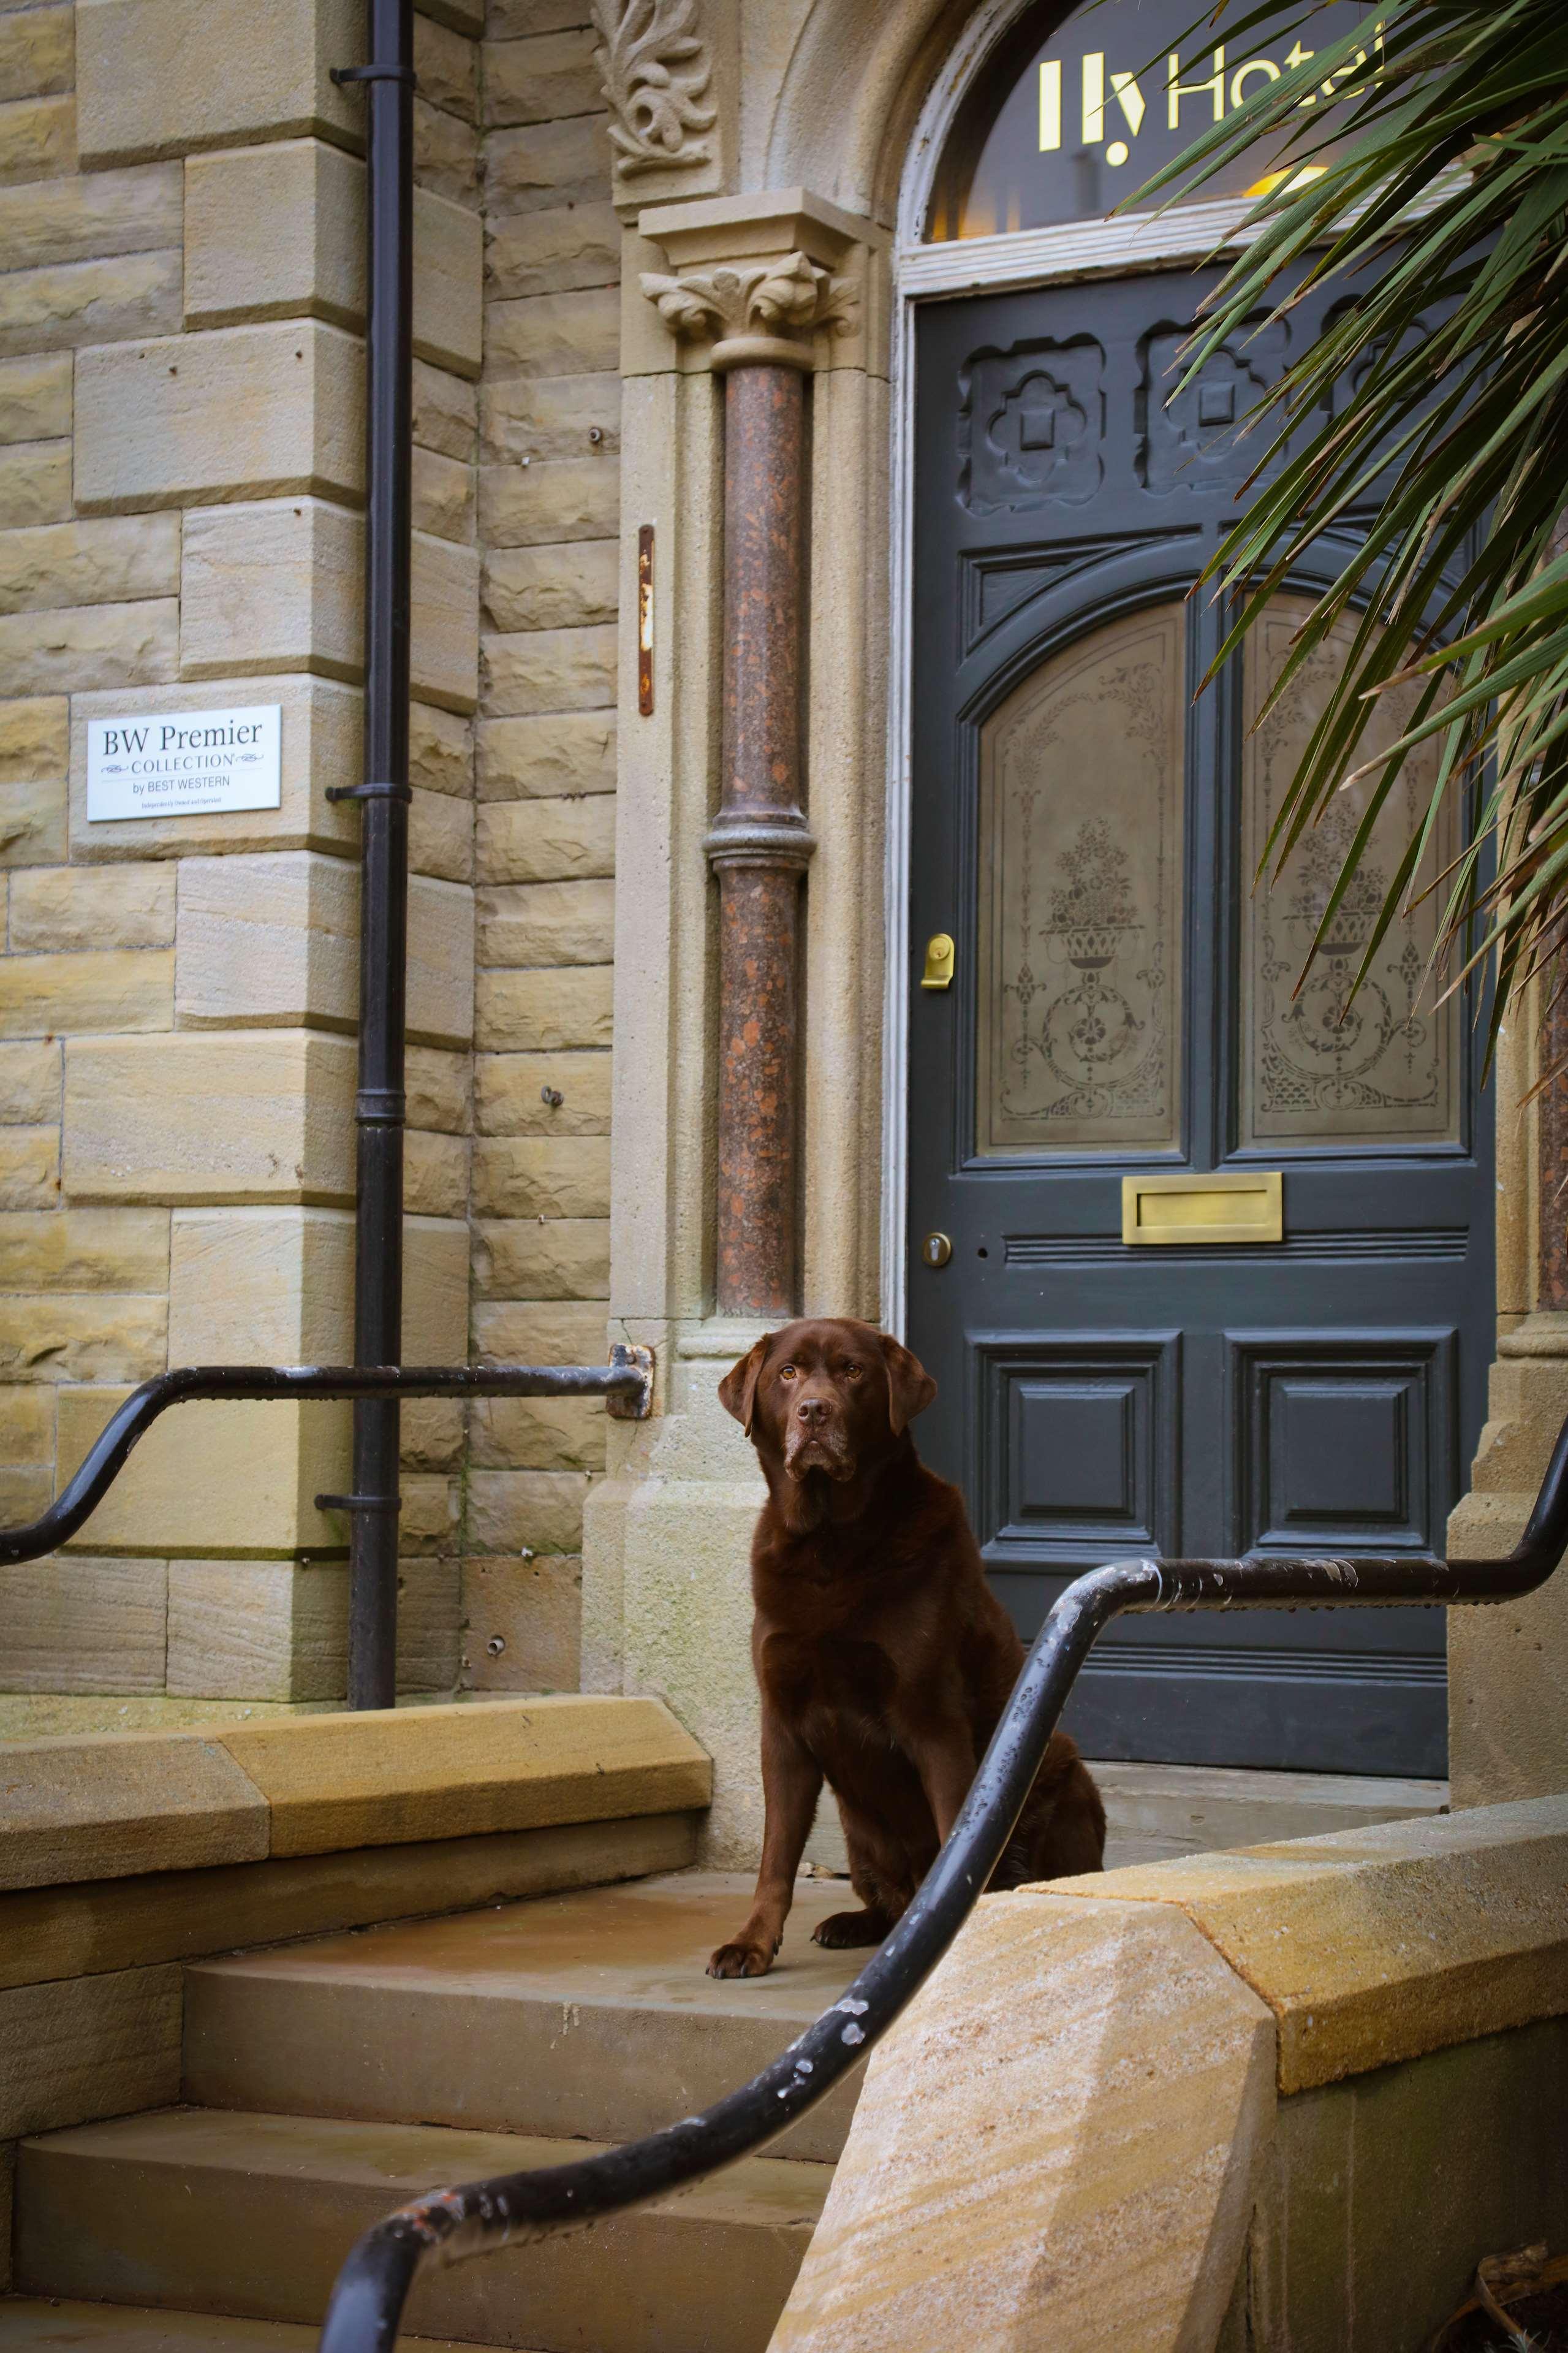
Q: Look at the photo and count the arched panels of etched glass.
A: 2